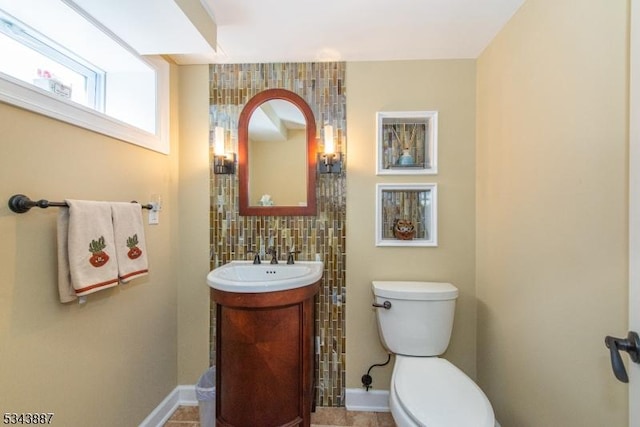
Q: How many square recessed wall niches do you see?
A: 2